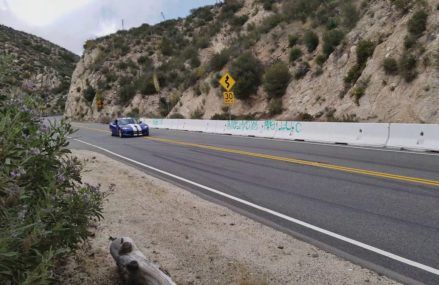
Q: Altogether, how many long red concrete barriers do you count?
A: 0